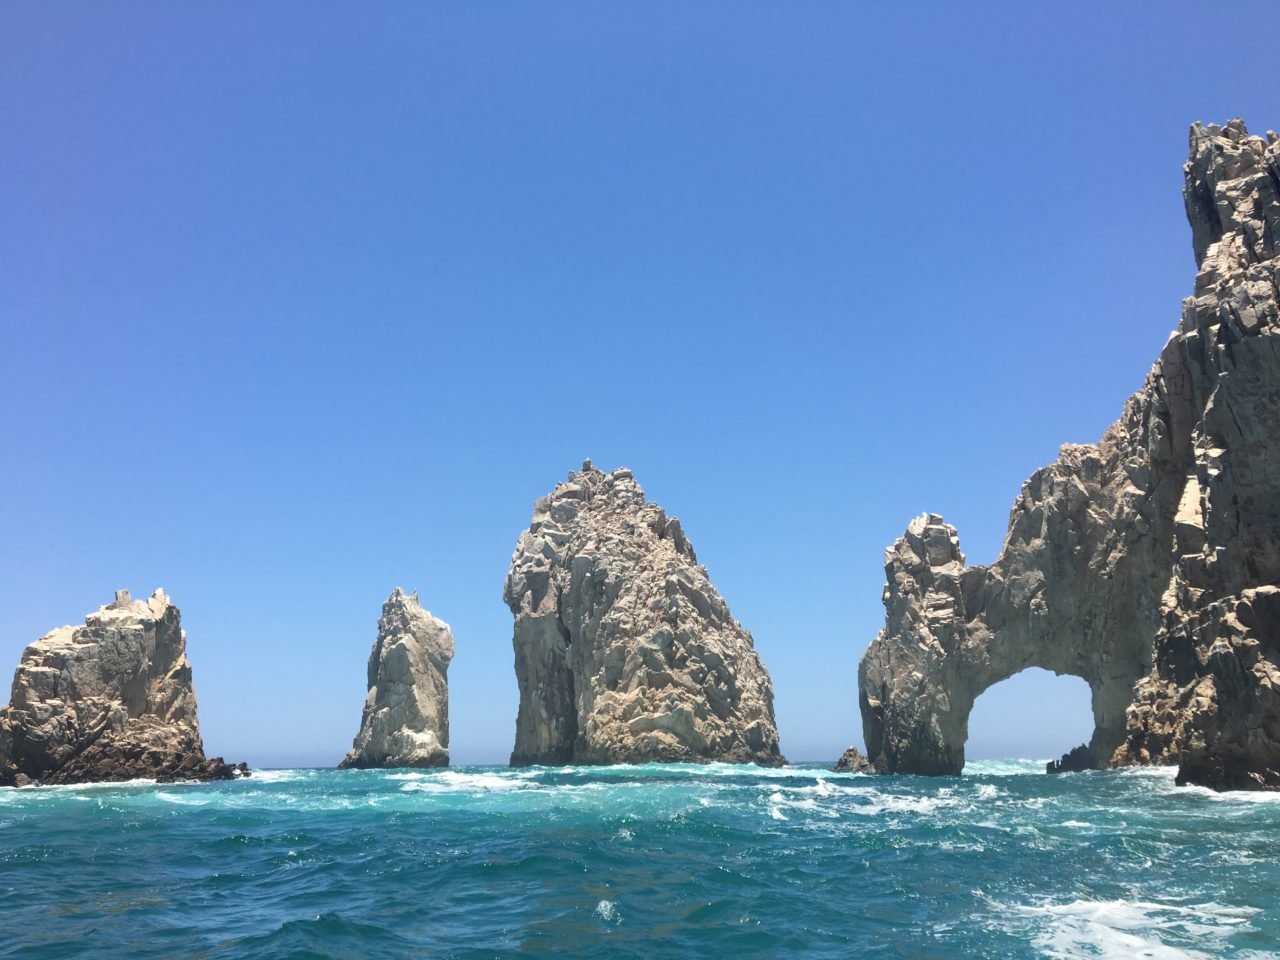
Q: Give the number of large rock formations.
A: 4